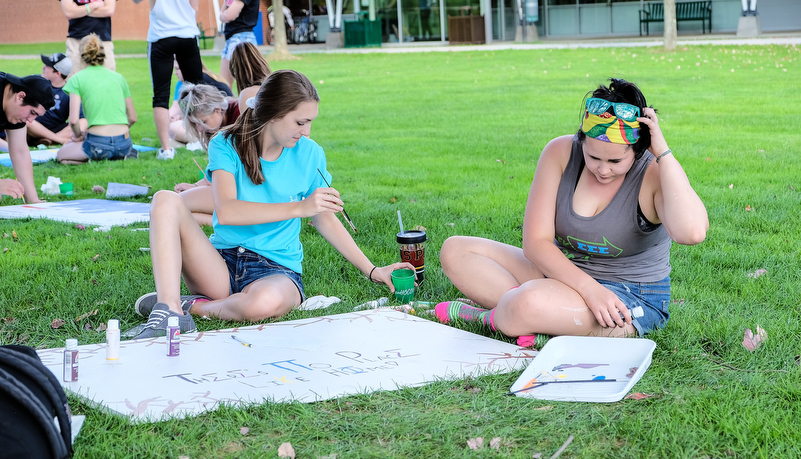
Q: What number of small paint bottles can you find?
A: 3